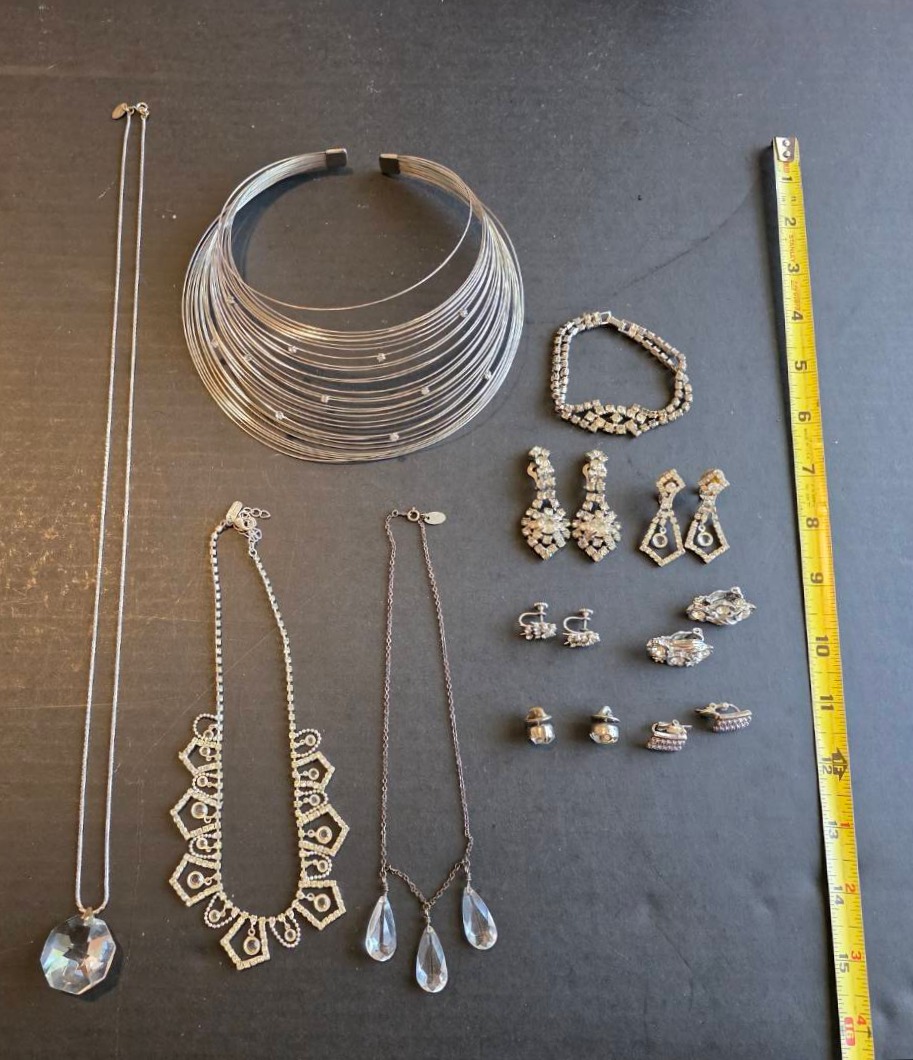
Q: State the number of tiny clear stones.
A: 11